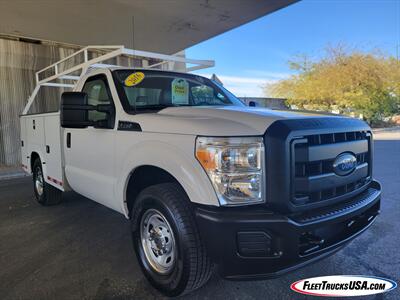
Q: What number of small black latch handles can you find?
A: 3